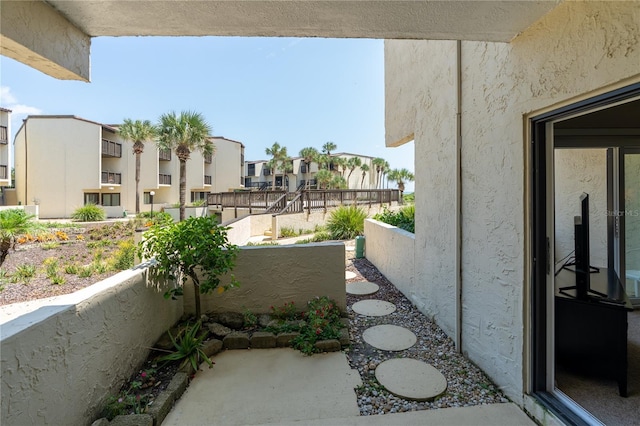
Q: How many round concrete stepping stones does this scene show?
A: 5